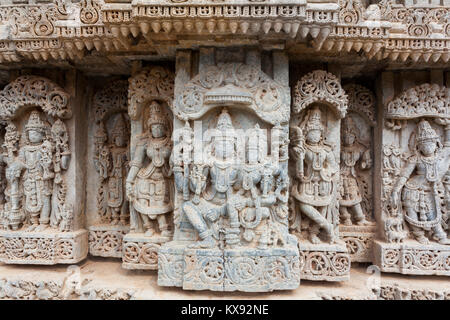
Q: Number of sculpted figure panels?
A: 7